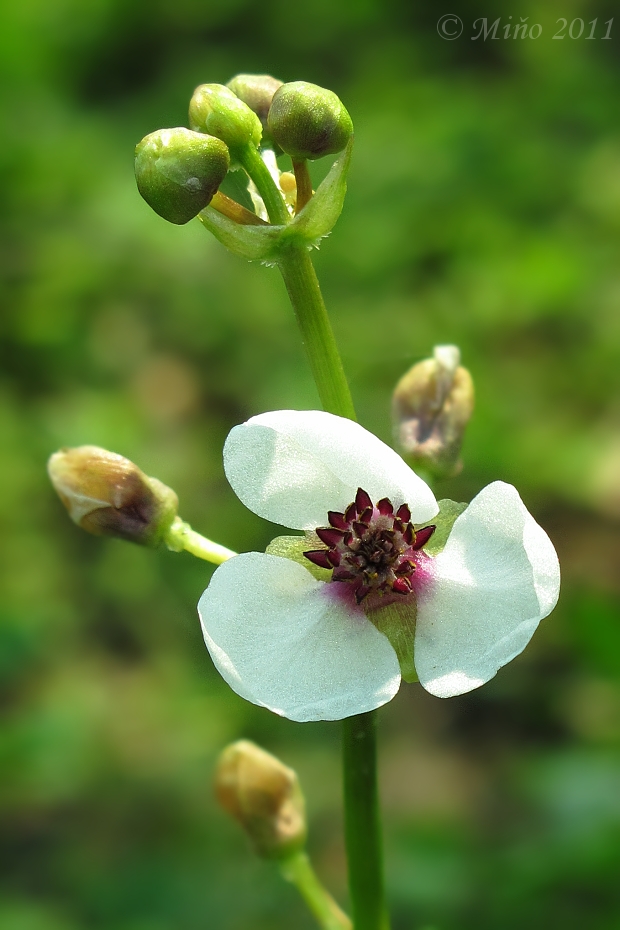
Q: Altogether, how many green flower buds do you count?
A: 4